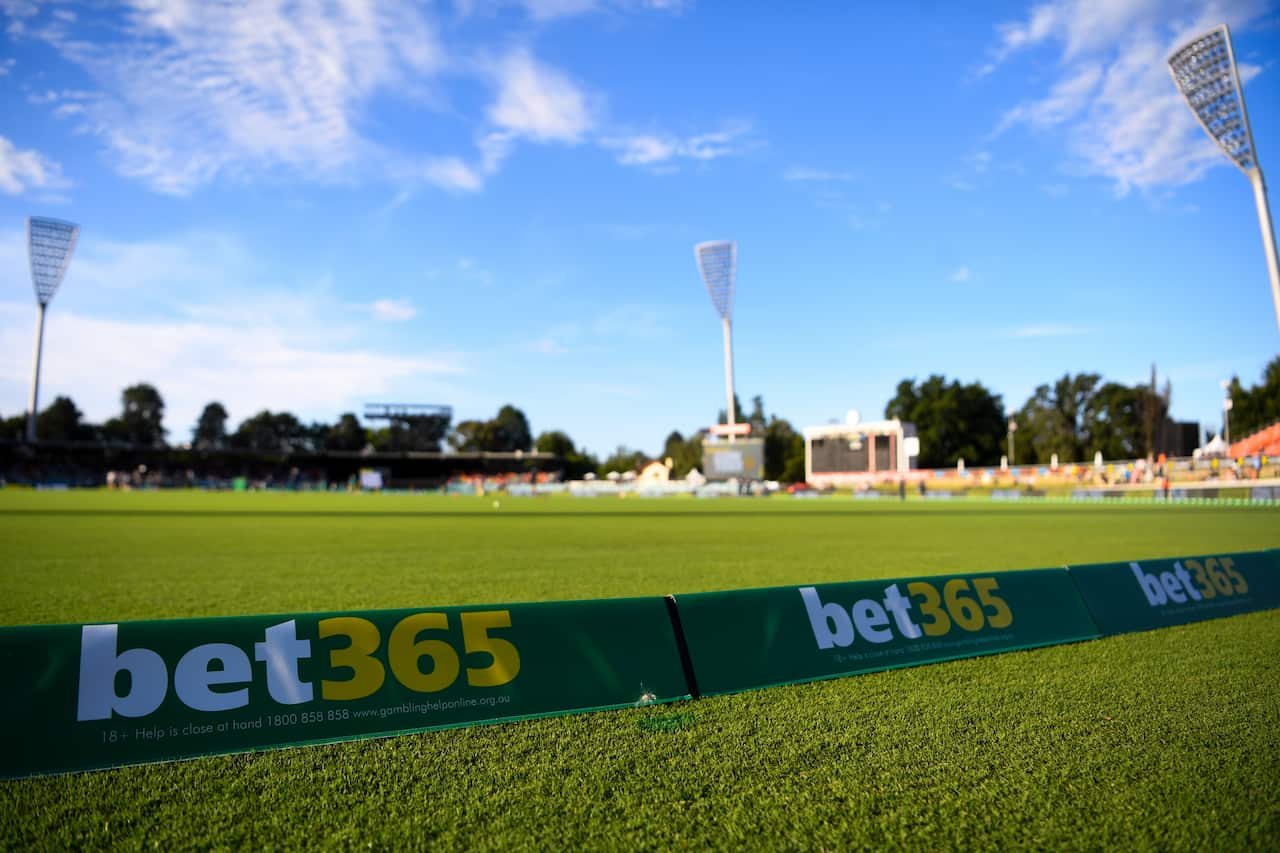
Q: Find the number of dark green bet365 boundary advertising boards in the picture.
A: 3